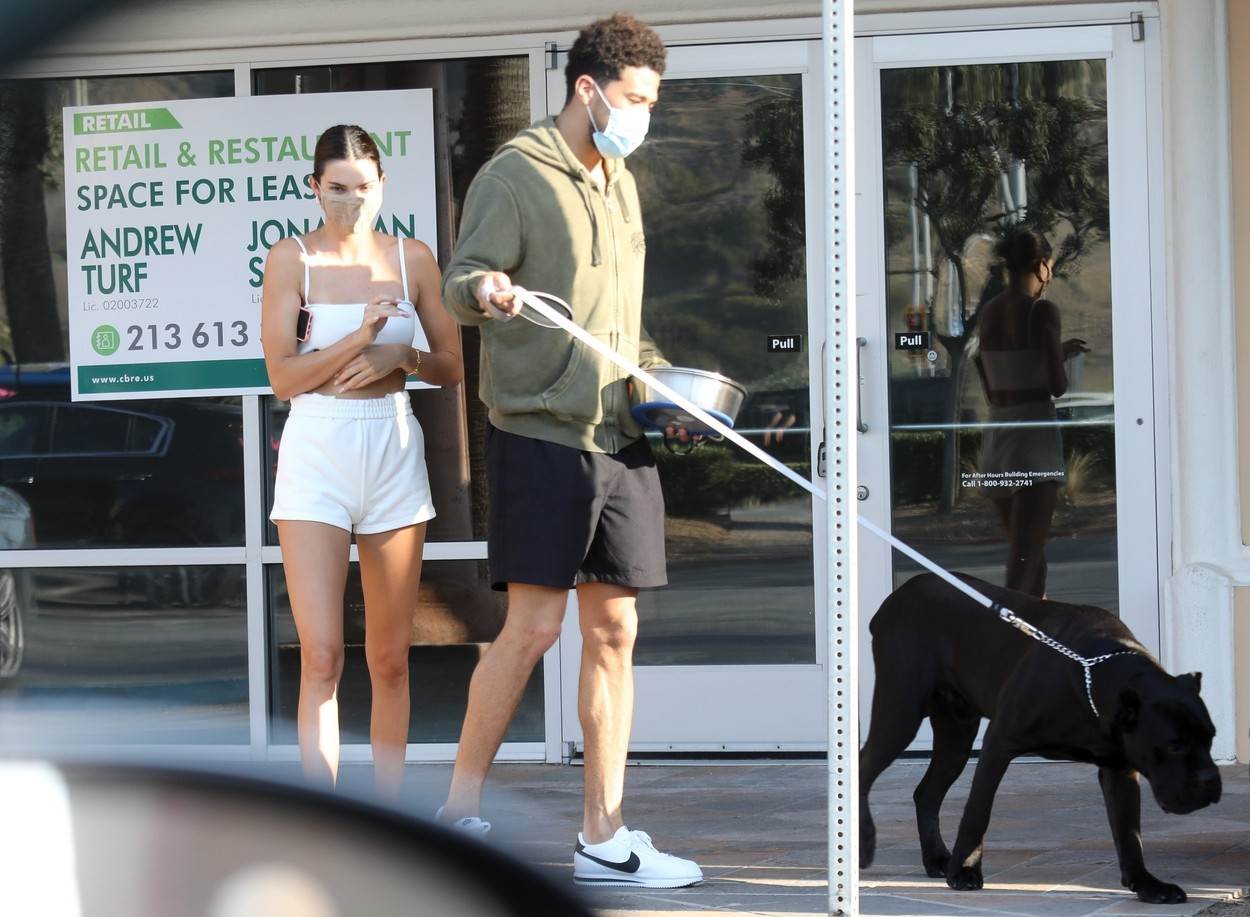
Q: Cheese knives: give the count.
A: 0